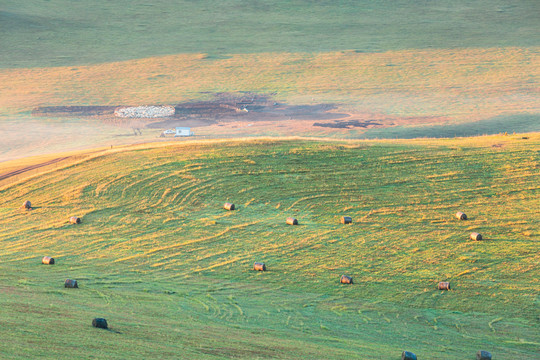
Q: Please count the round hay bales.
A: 15